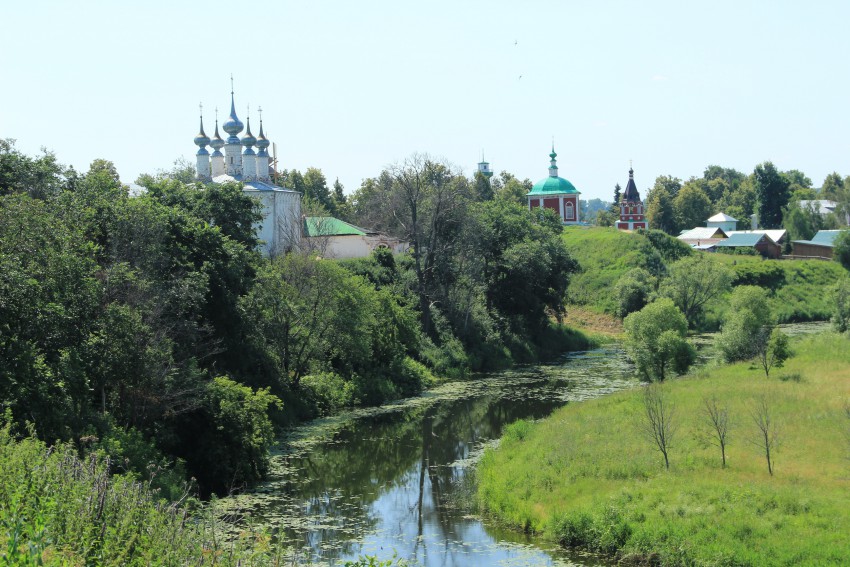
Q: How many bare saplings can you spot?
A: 3